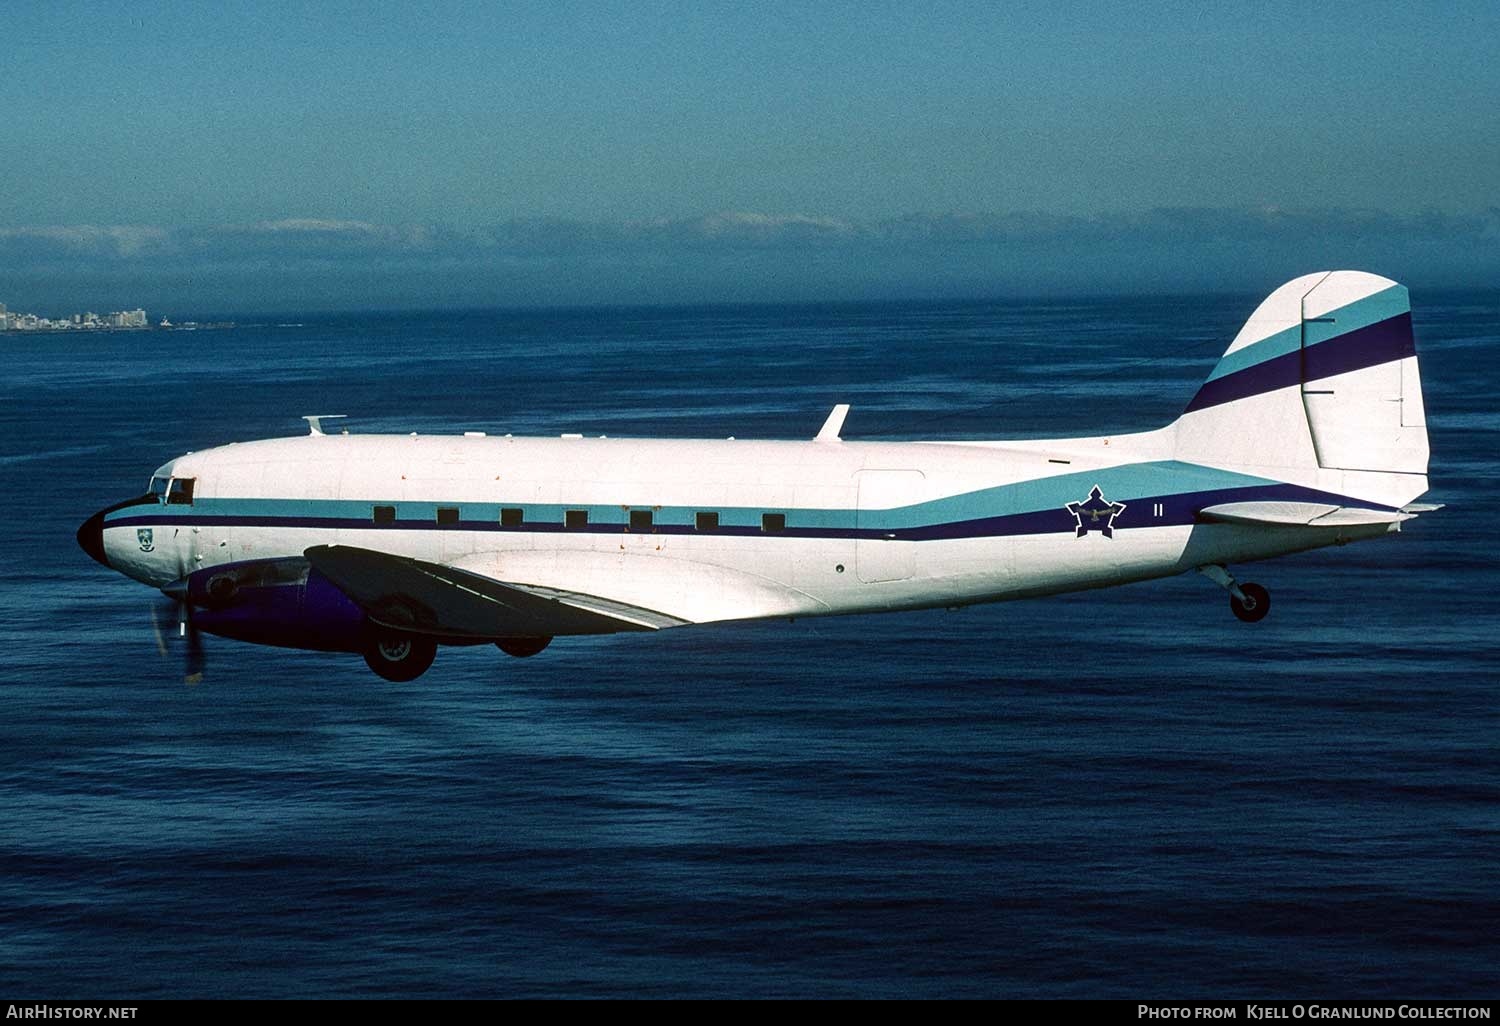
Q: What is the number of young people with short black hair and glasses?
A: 0